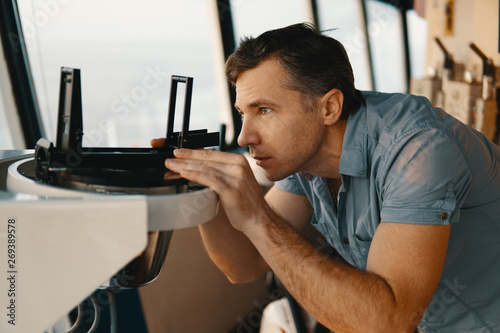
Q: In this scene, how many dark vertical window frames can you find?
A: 5